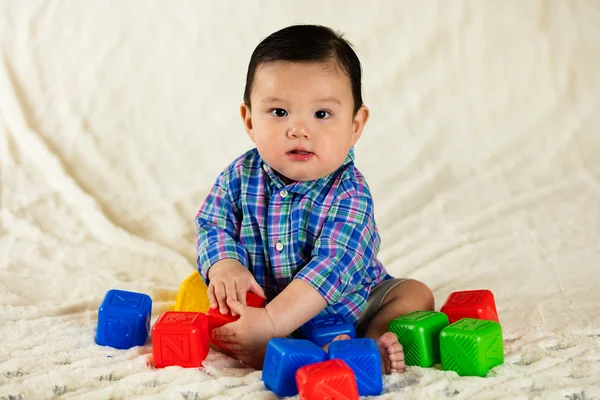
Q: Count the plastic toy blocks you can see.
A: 11